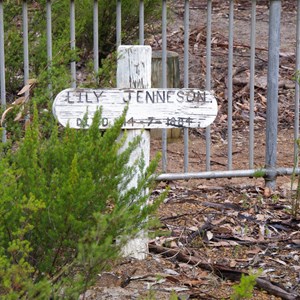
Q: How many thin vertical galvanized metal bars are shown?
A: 13